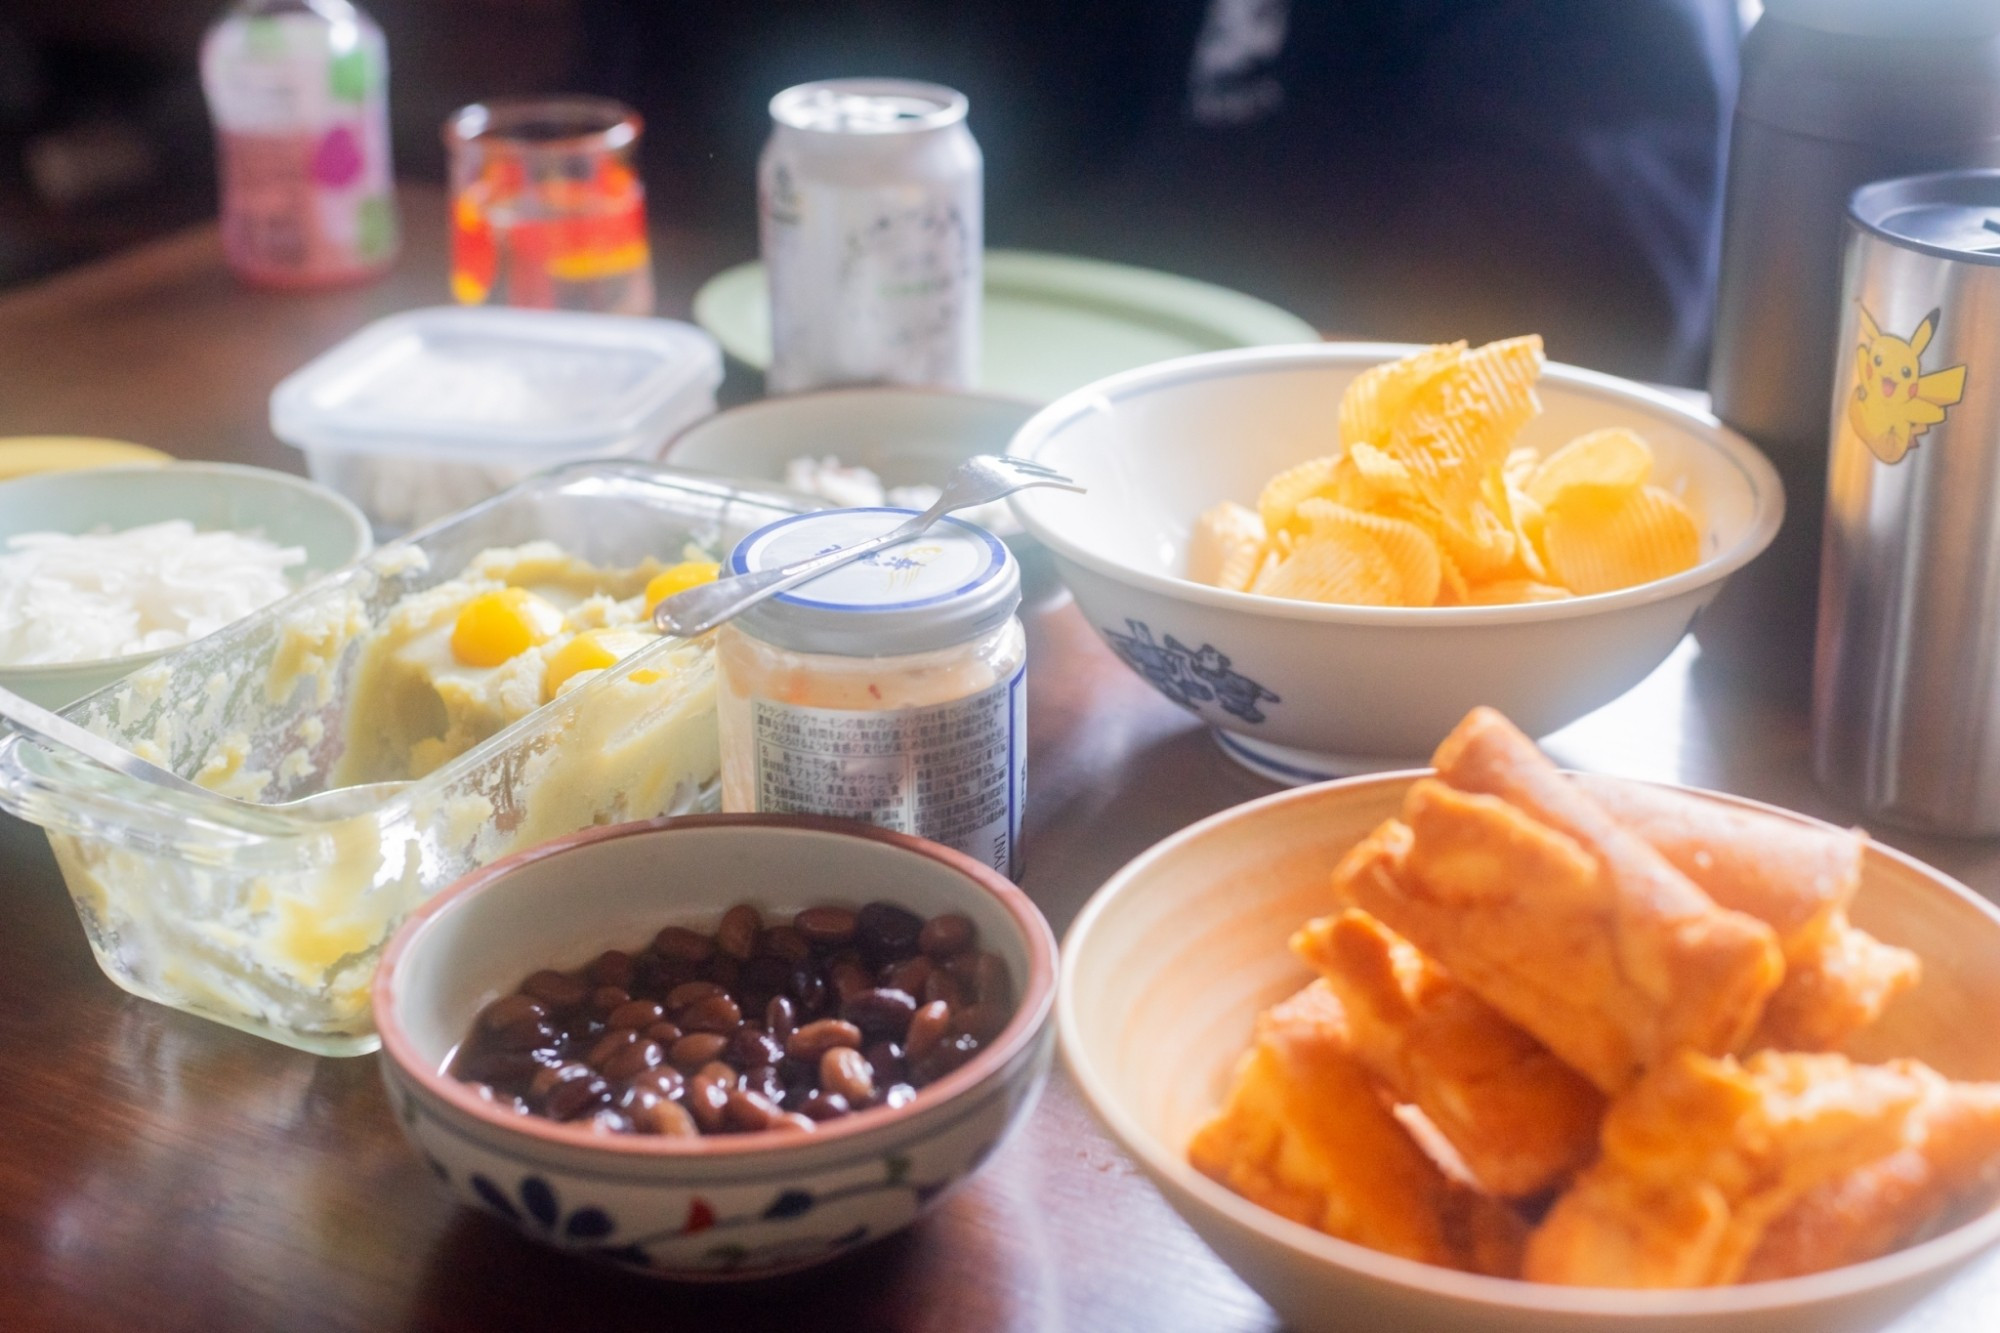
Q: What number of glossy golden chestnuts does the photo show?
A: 3